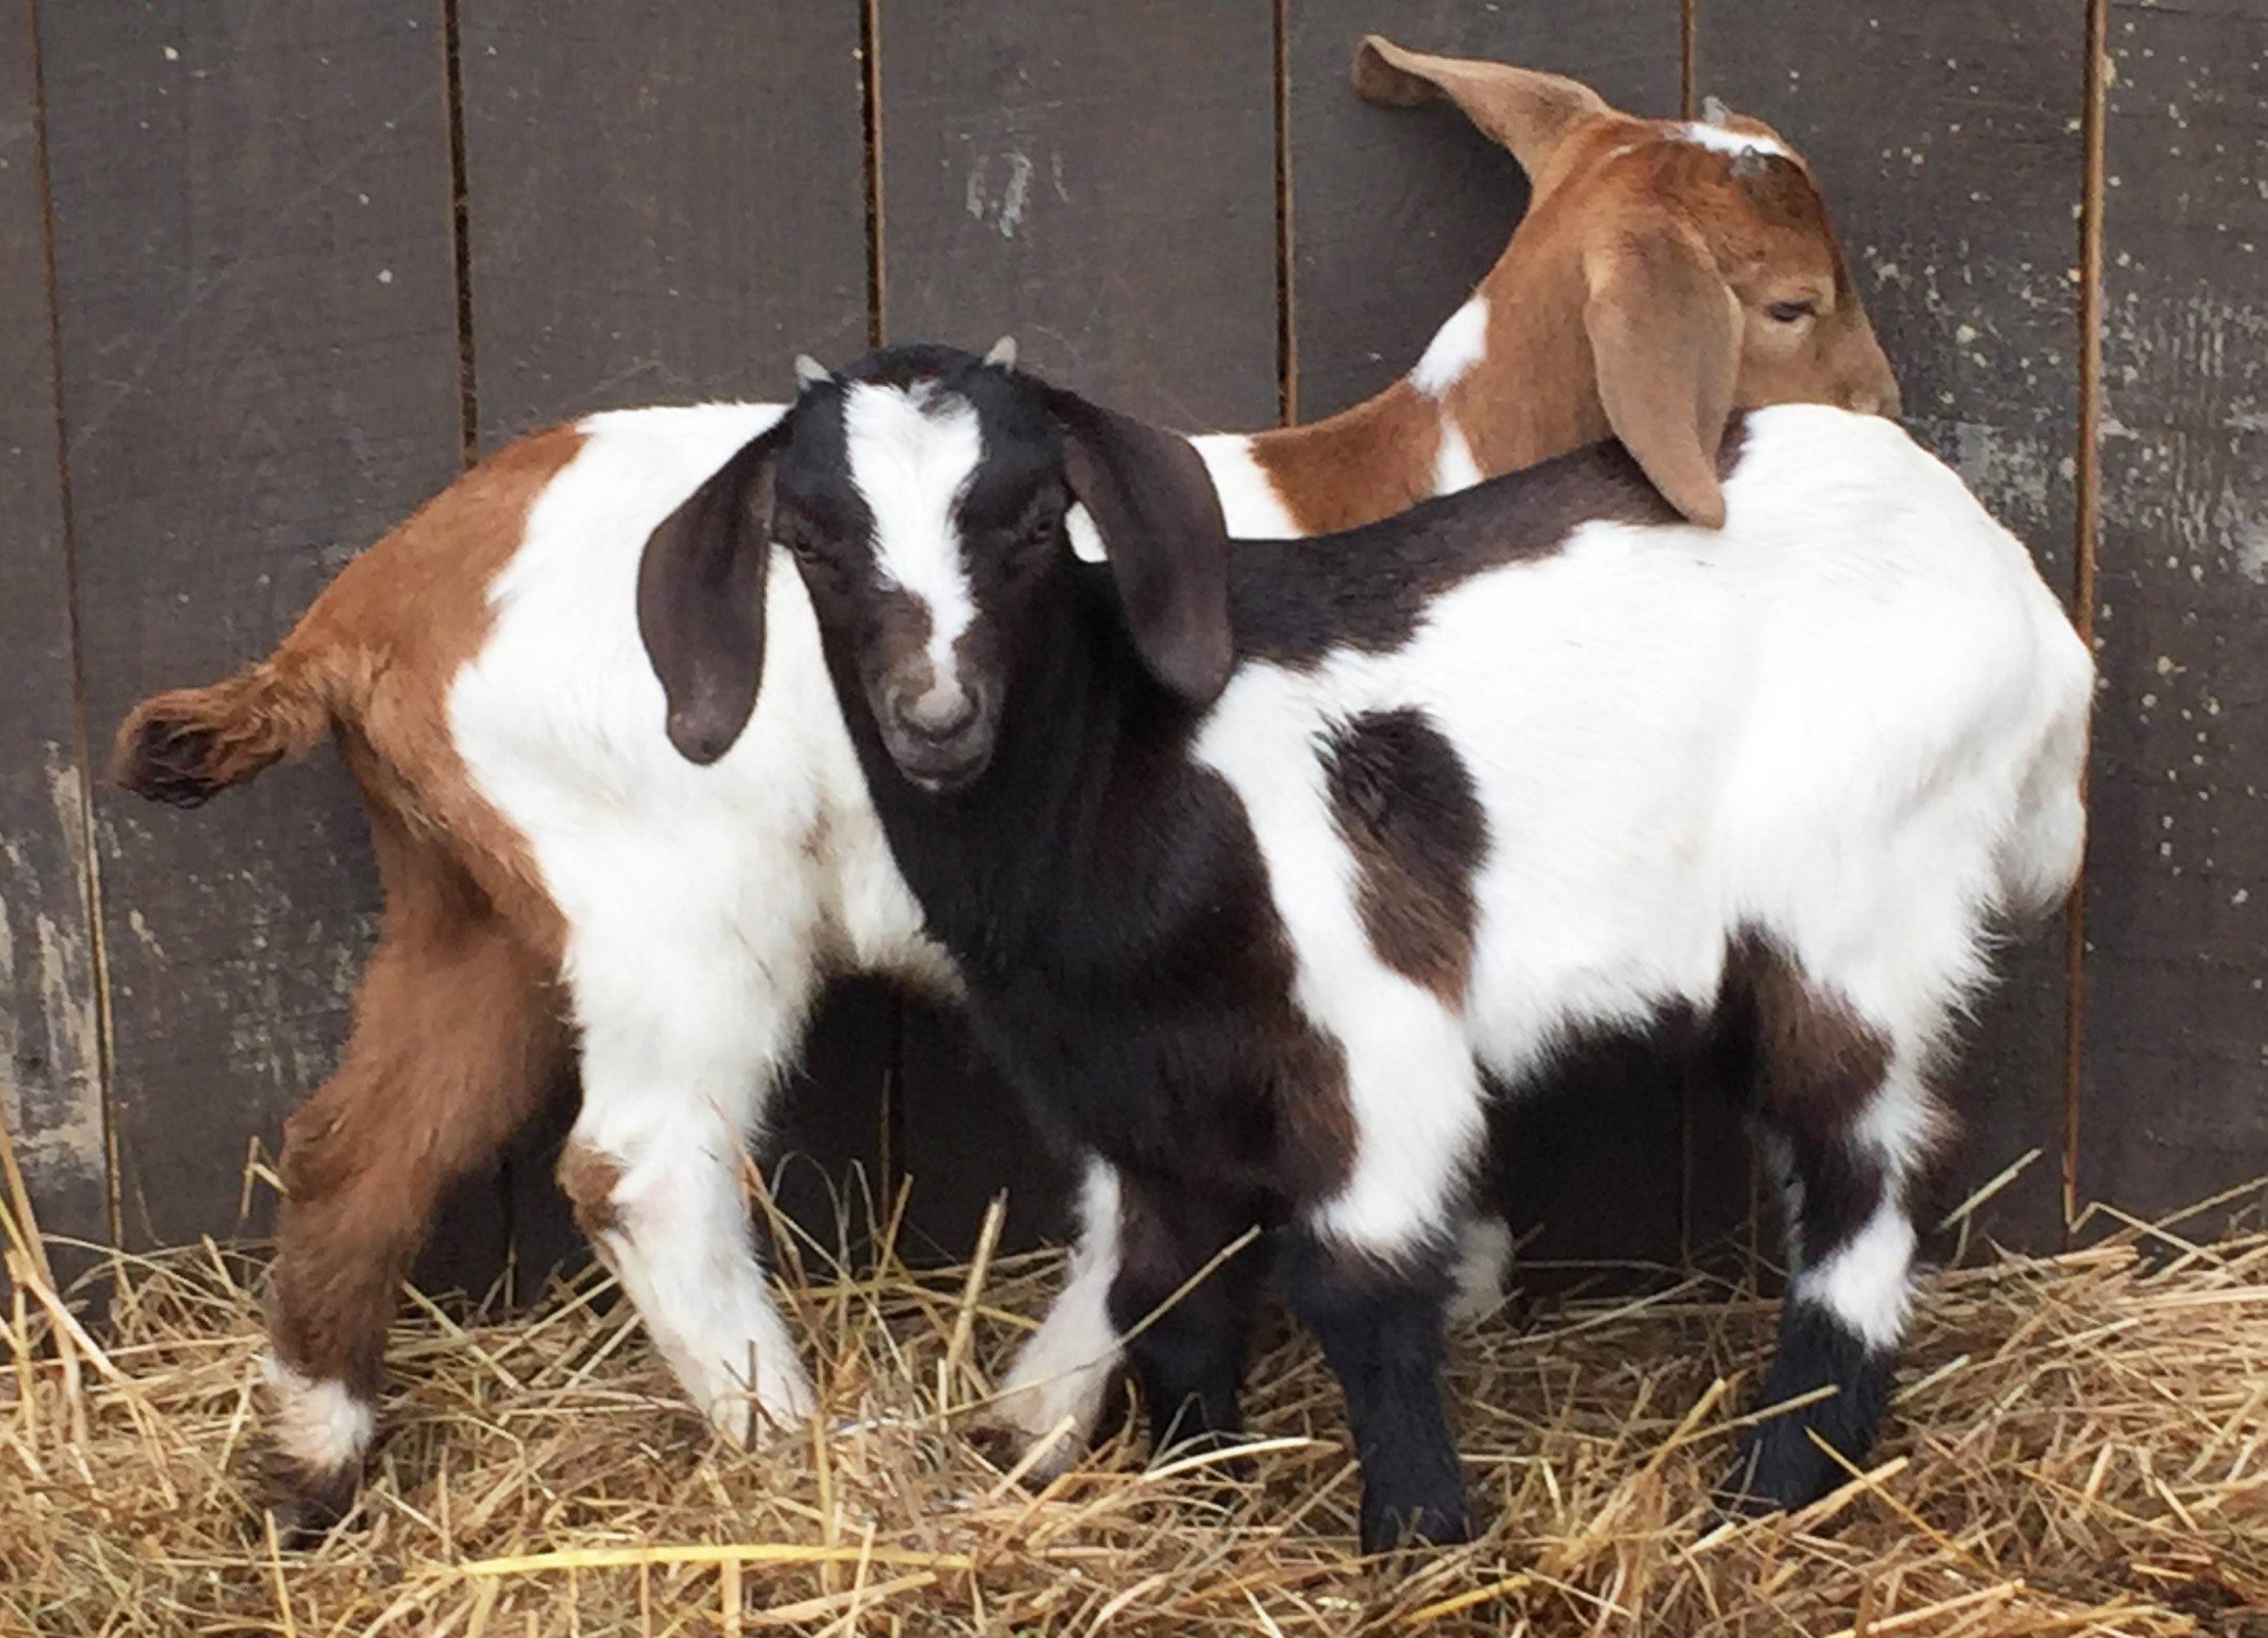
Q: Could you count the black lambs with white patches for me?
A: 1